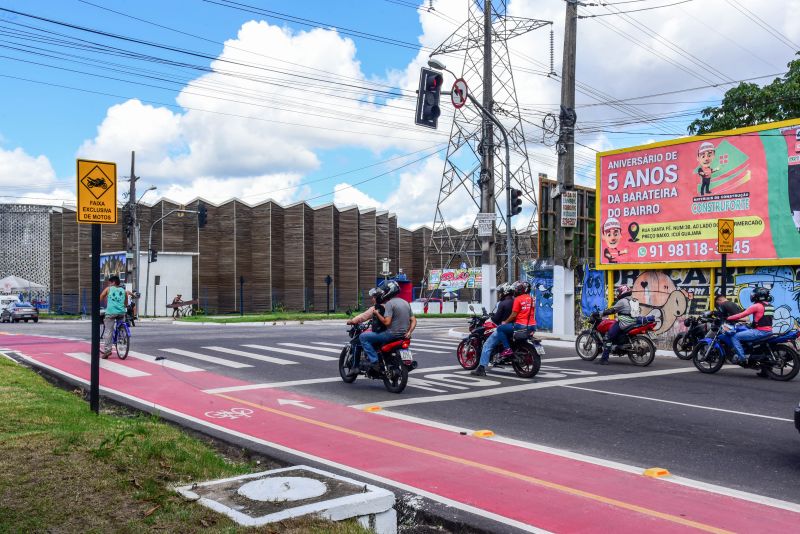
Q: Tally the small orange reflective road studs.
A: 3